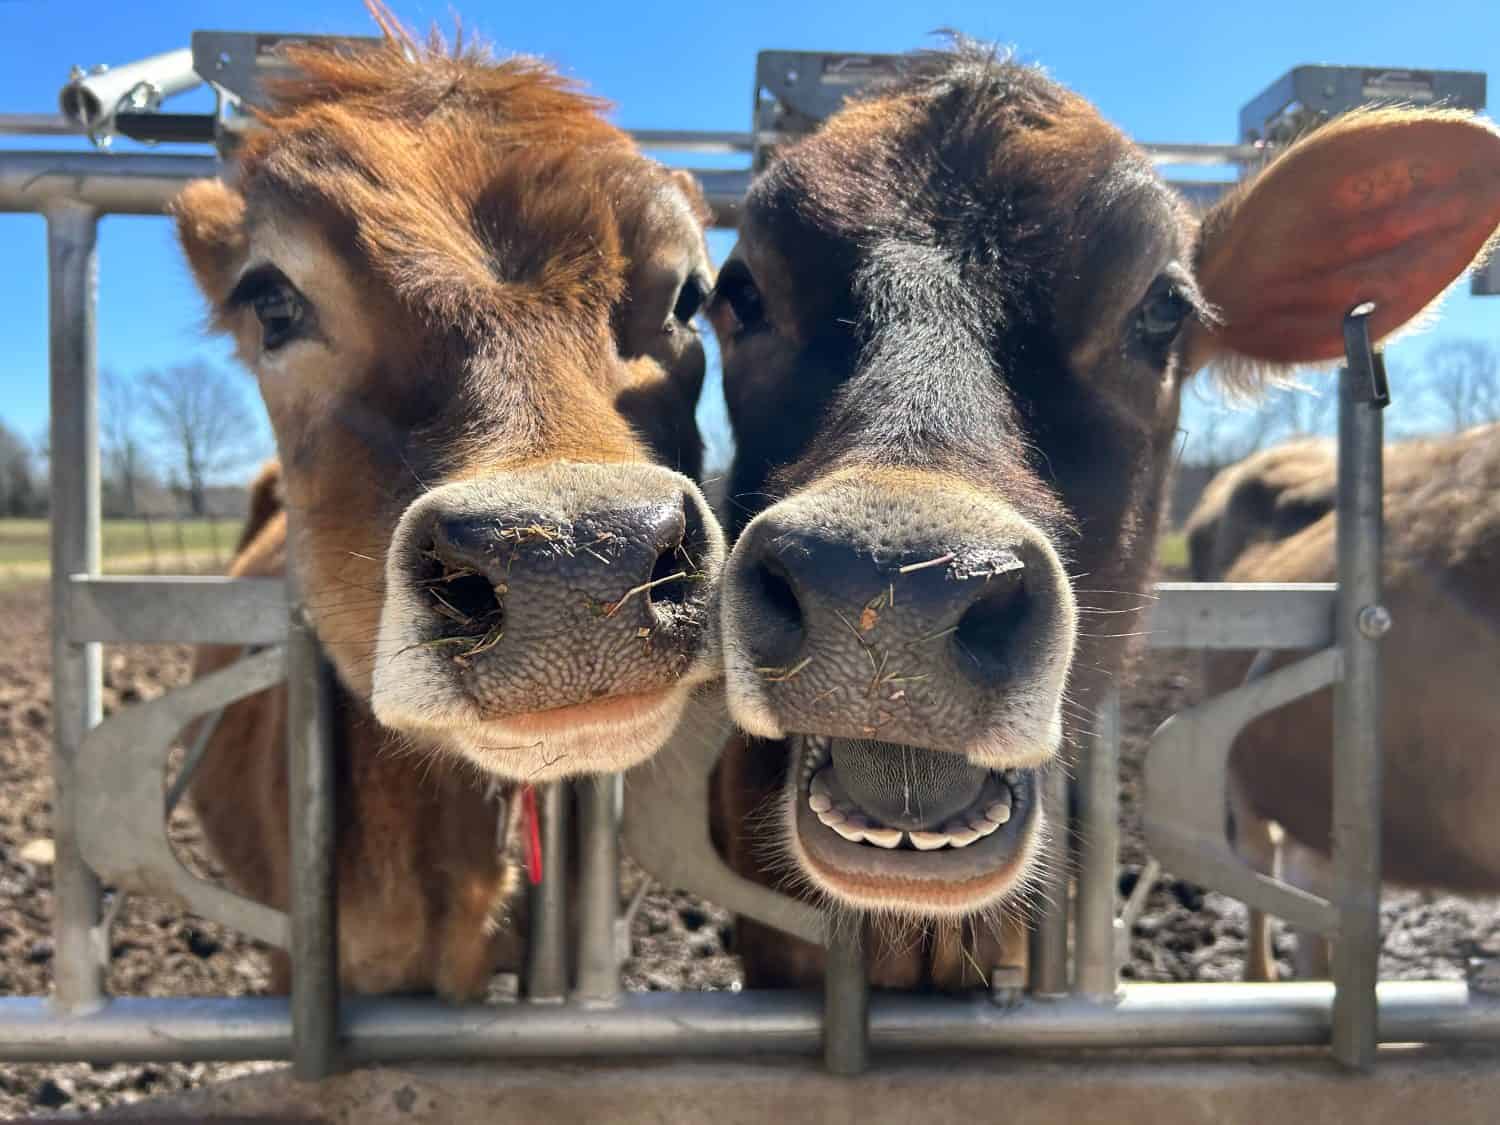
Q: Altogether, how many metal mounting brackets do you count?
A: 3